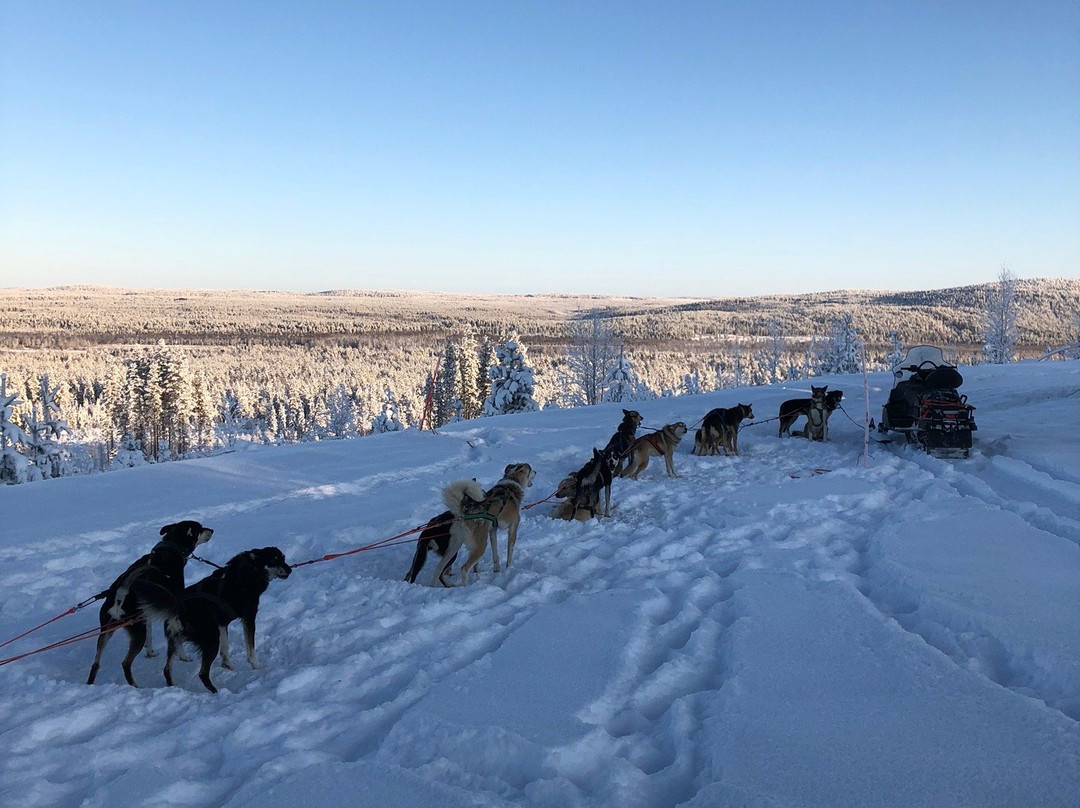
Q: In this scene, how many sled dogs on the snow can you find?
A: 12